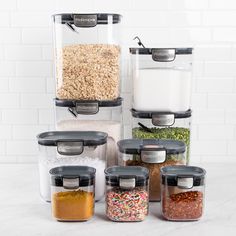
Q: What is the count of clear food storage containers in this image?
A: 9